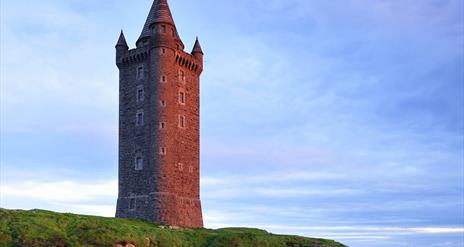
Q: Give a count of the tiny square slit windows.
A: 5